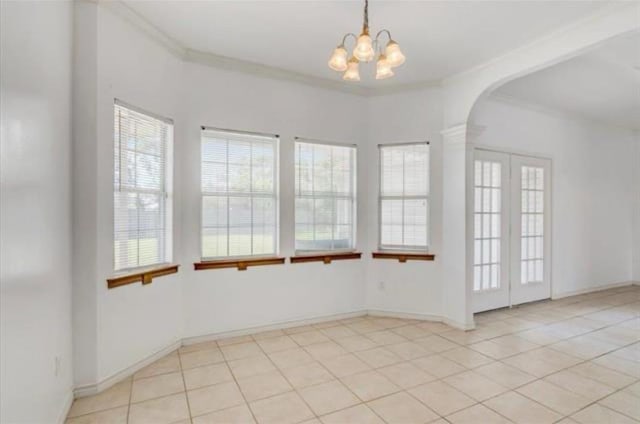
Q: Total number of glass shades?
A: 5